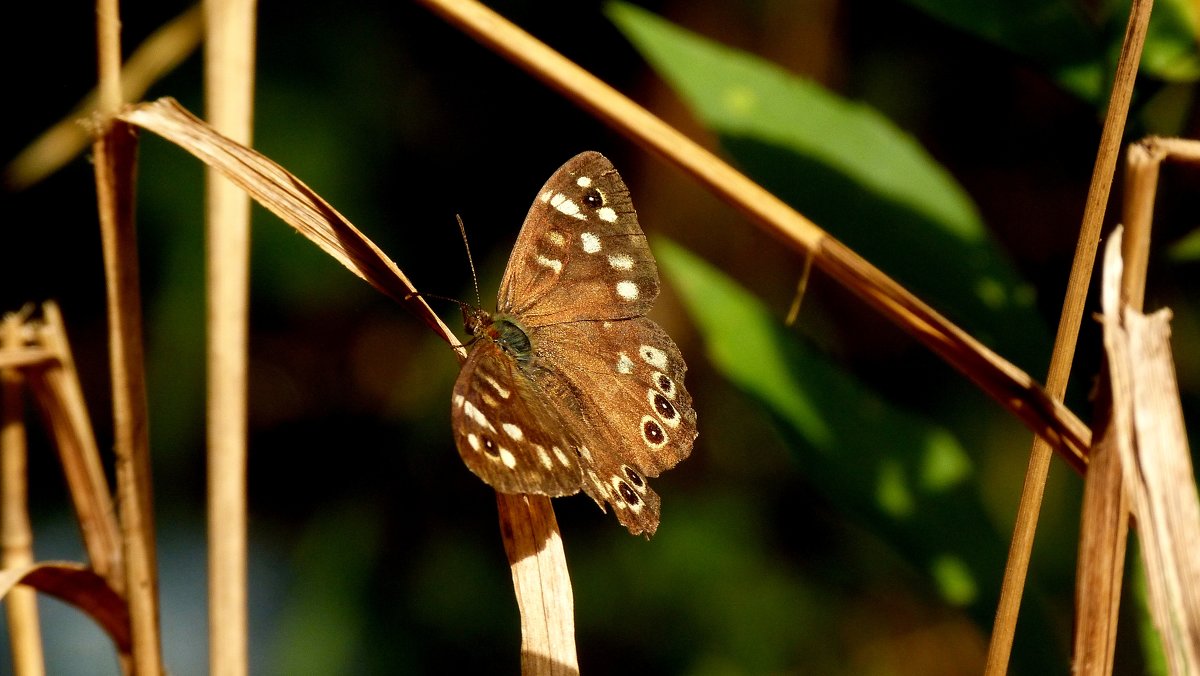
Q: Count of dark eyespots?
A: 7